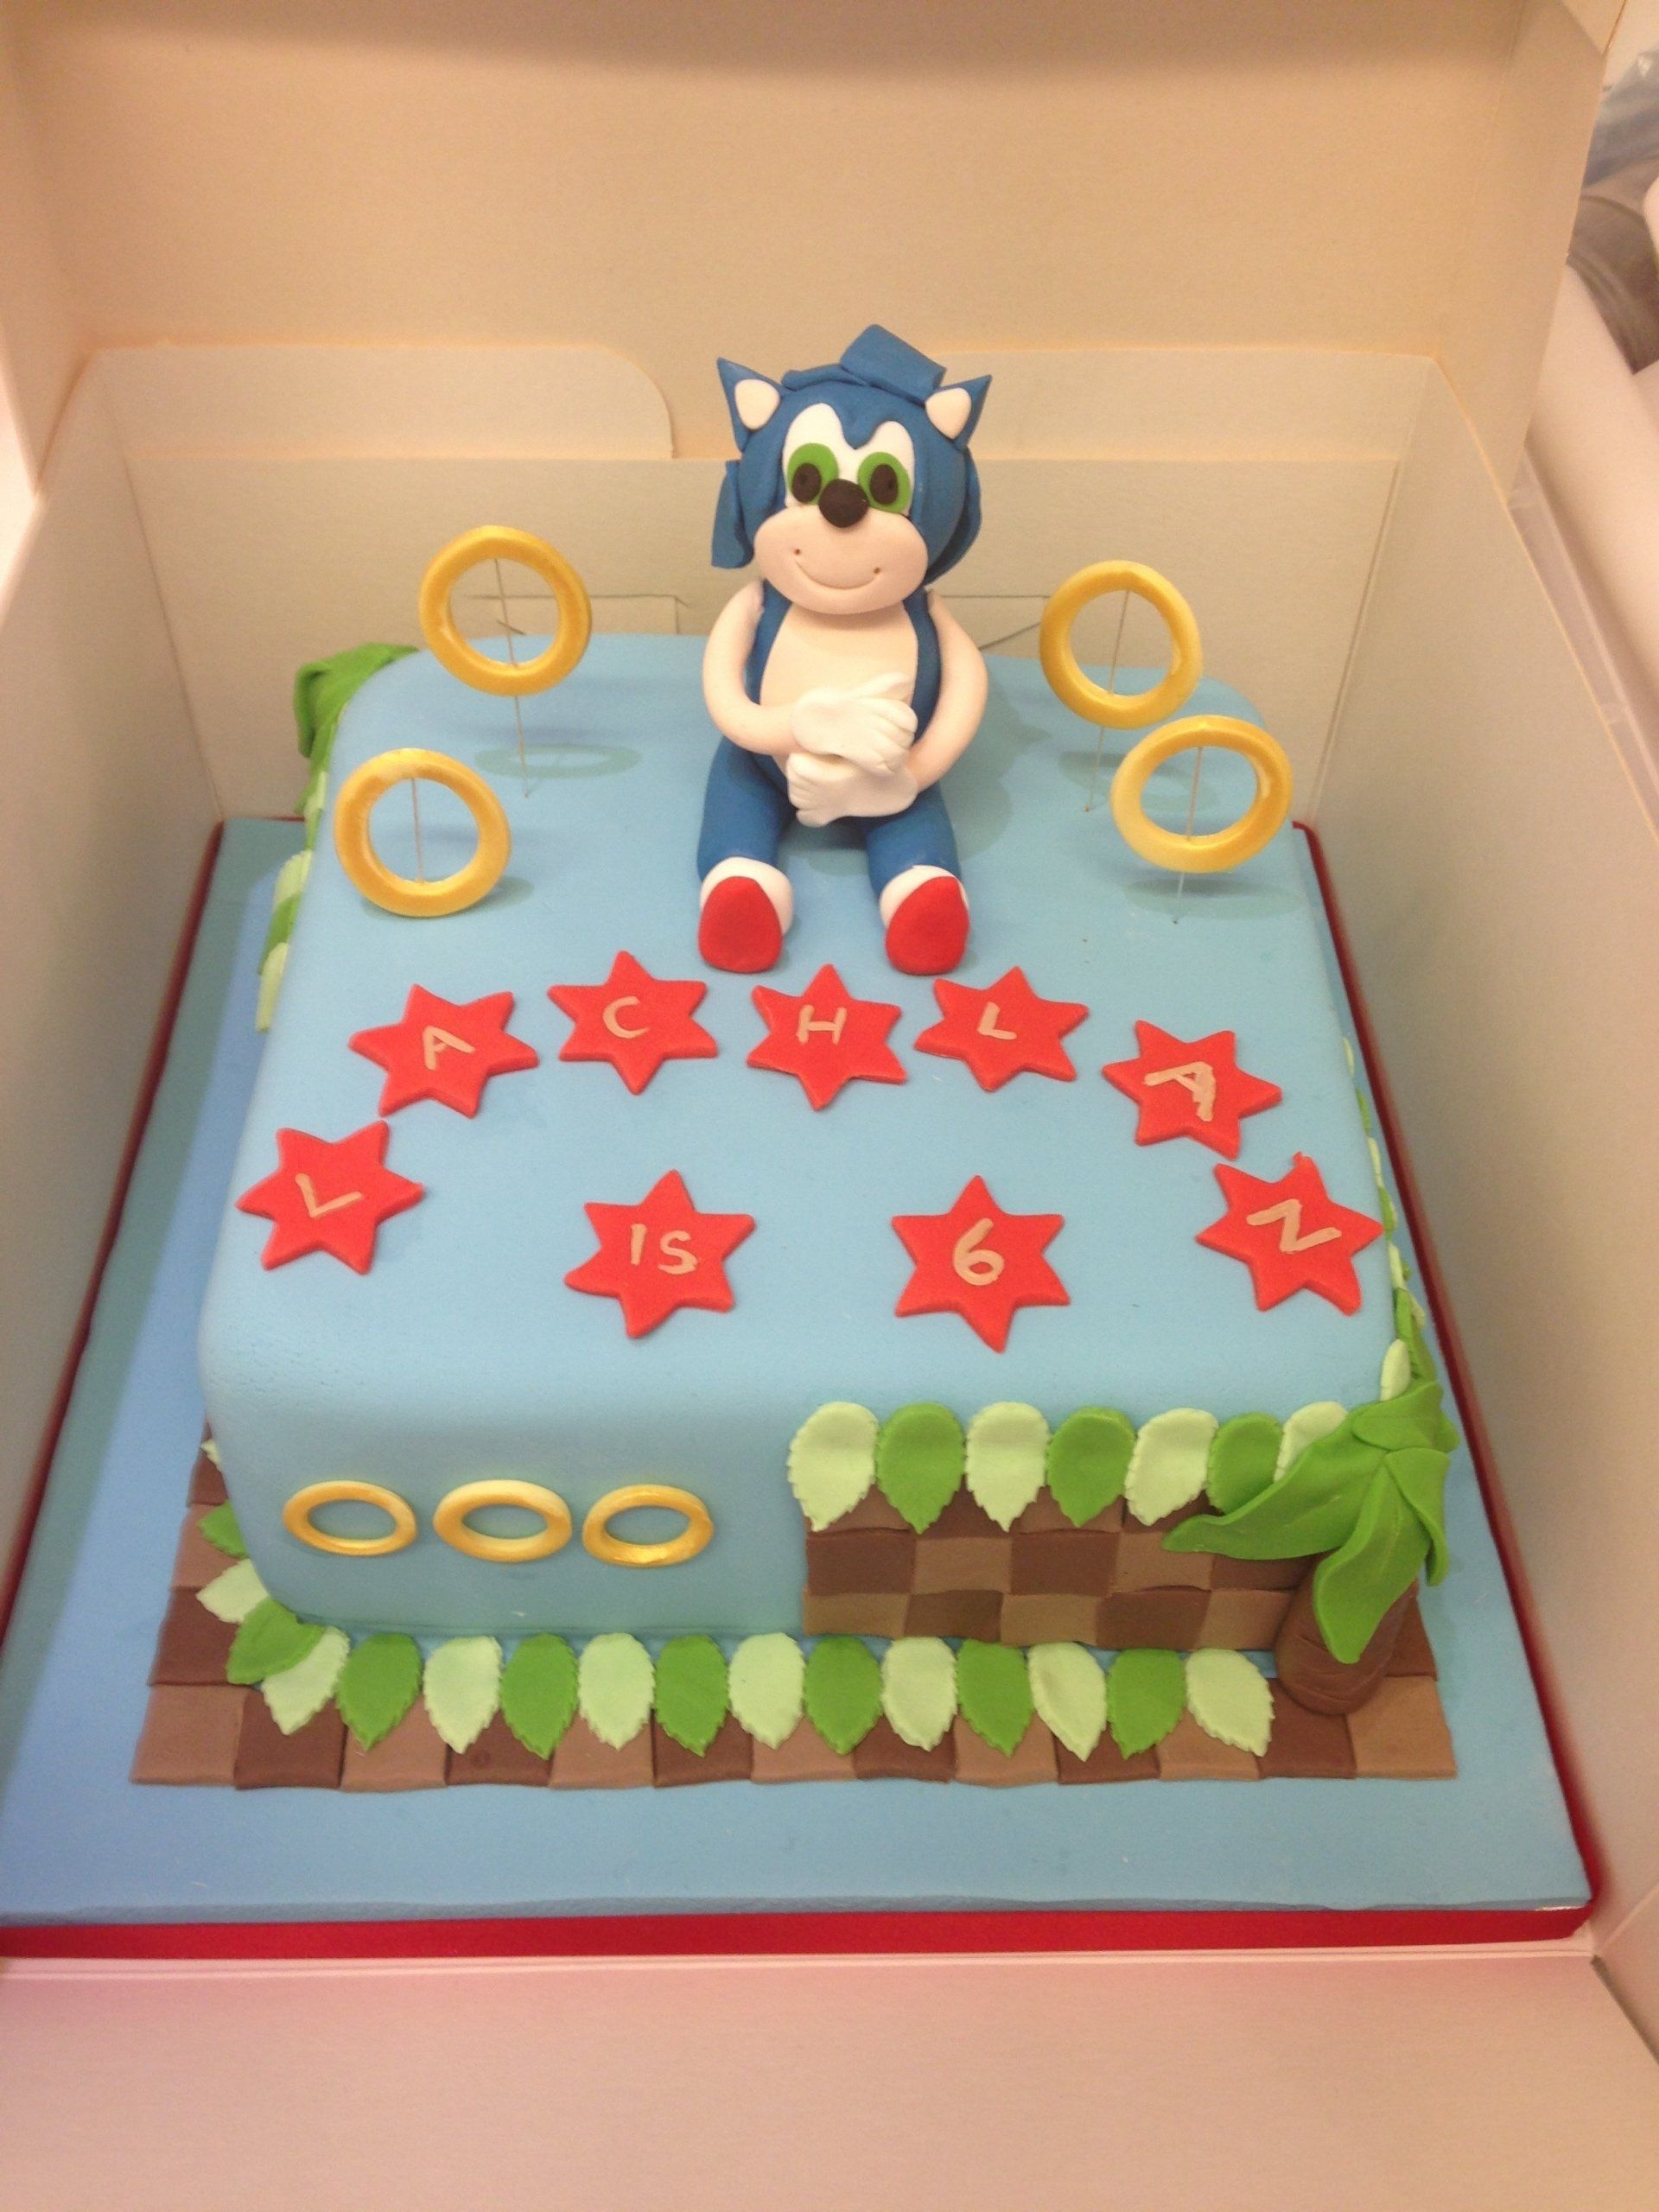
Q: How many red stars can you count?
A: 9